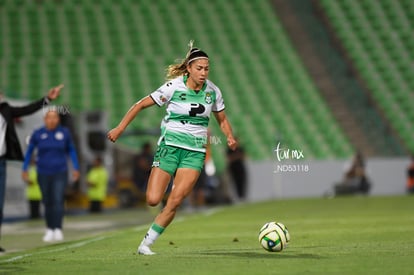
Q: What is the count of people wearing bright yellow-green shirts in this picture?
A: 2